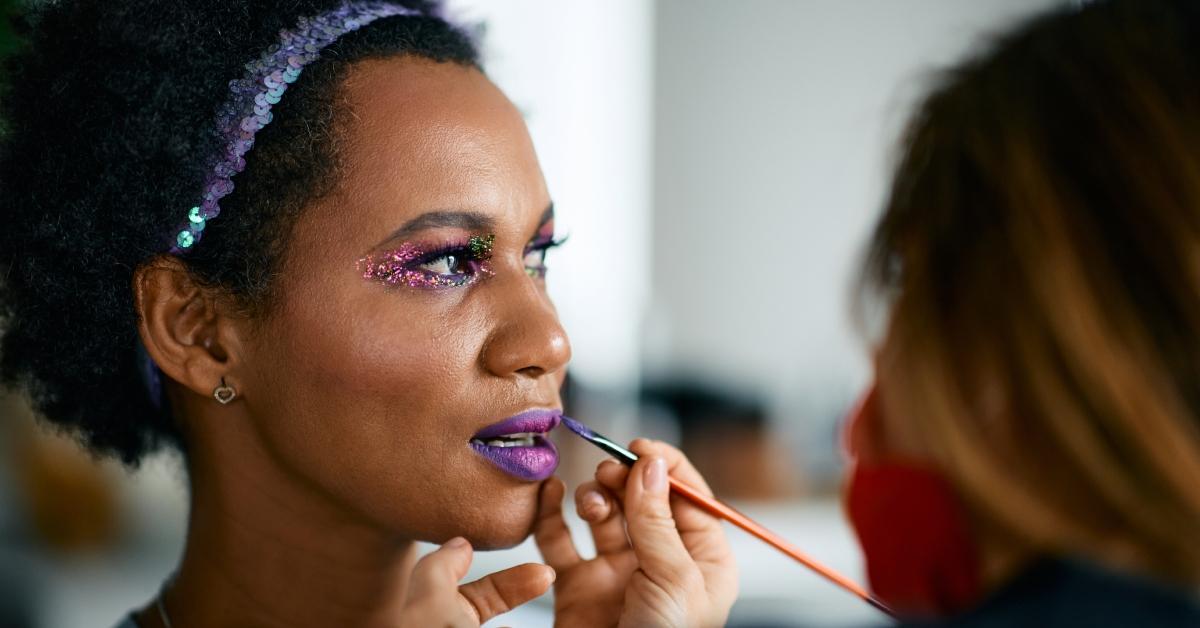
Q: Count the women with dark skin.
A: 1